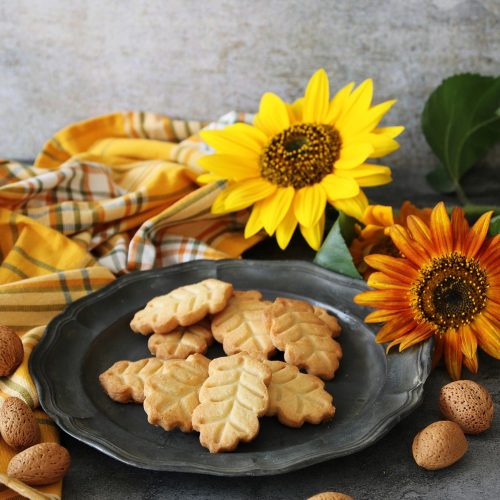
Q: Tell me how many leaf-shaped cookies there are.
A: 9